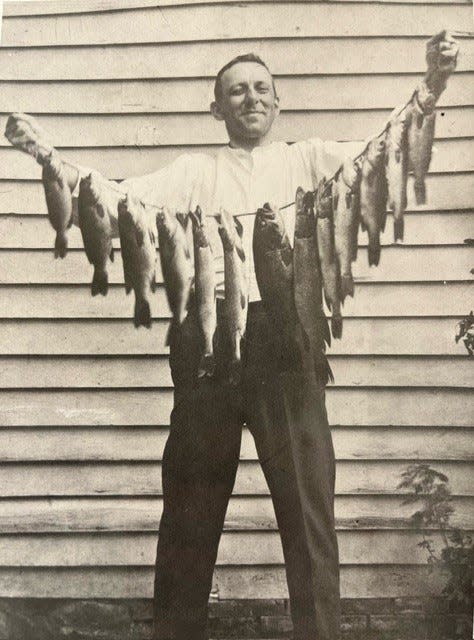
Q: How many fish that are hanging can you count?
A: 13